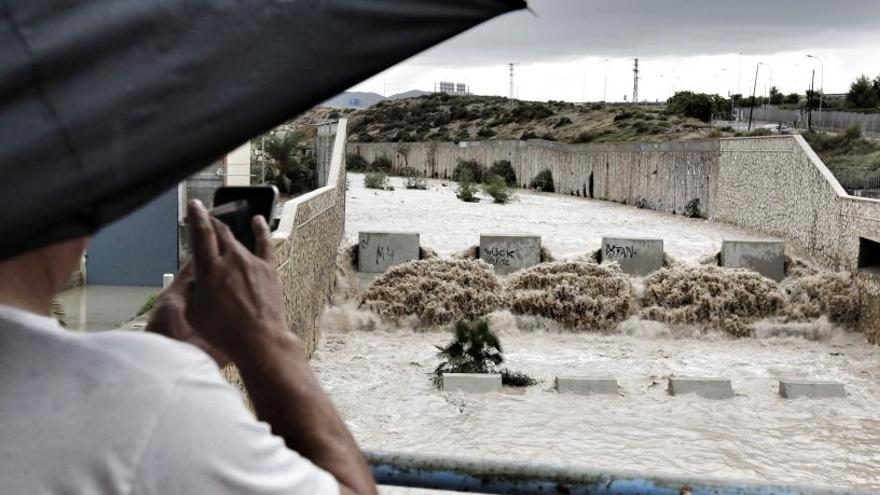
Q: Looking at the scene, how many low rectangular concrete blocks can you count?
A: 4